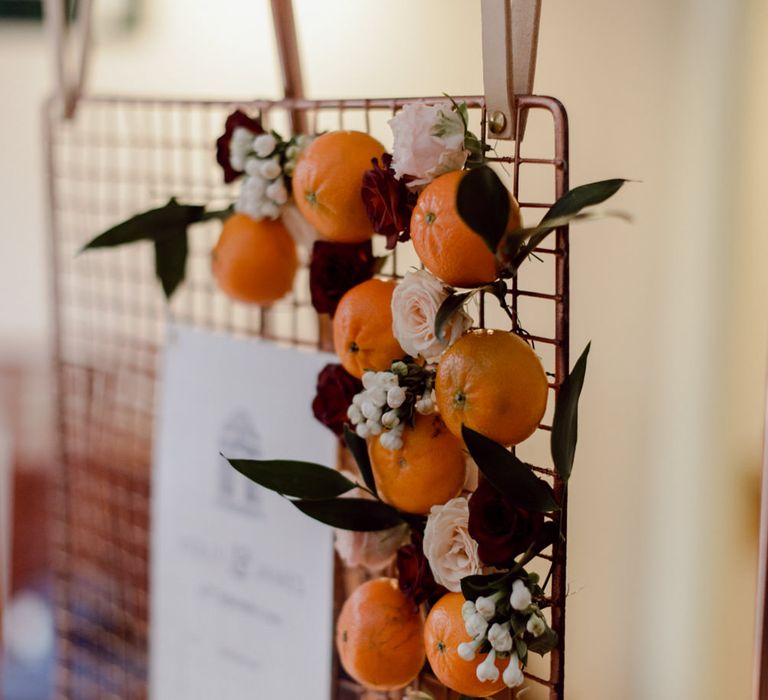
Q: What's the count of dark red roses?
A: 6